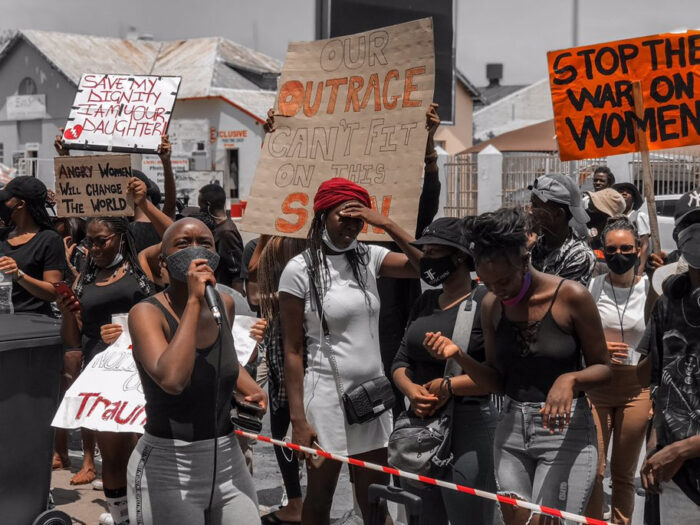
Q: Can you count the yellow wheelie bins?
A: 0